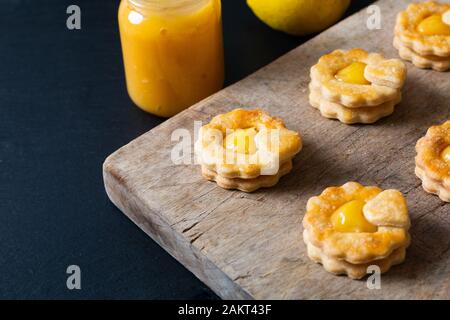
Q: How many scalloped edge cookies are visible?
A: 5